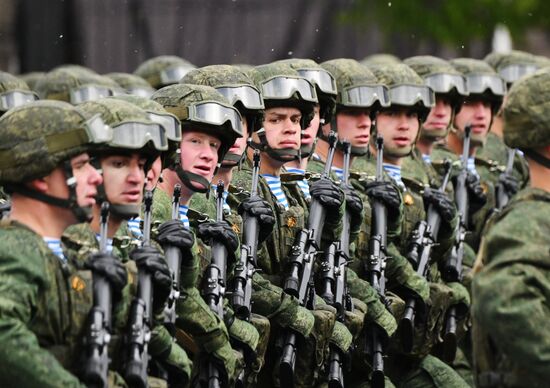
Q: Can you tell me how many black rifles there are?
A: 11